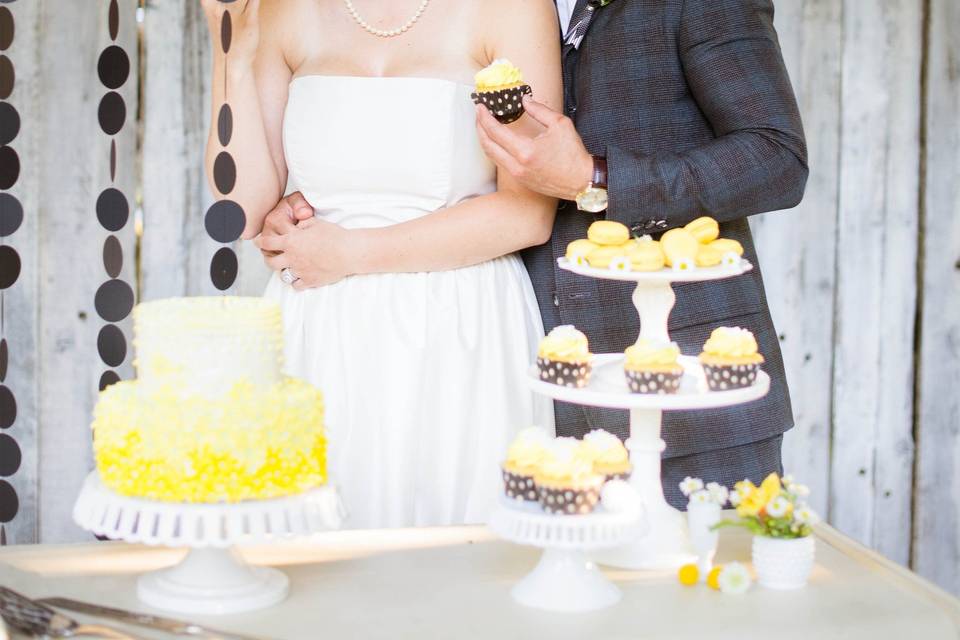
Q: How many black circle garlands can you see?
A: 3